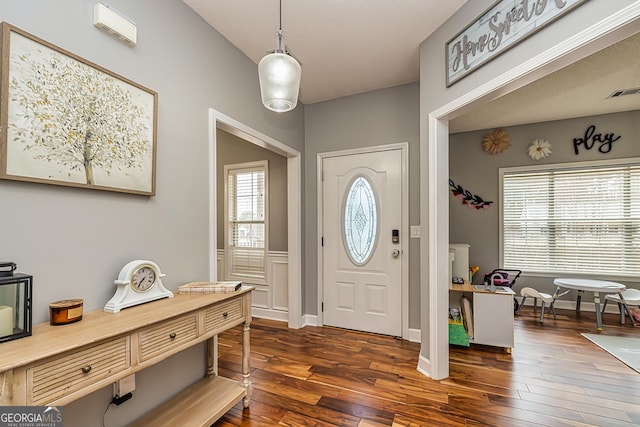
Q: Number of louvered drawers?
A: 3